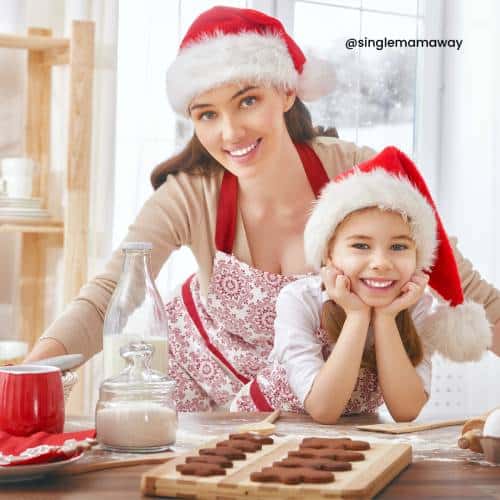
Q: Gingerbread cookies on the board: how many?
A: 9